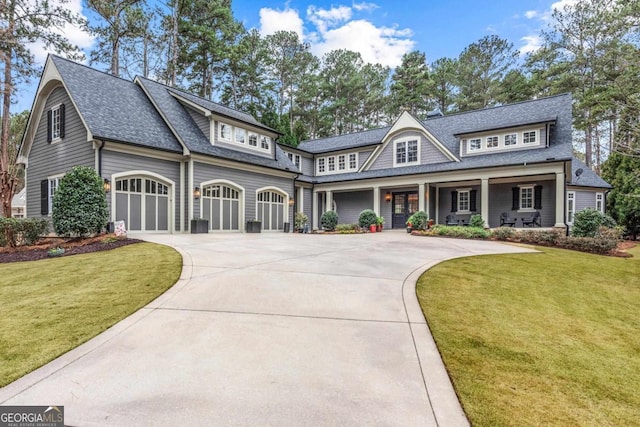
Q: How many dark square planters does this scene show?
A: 2